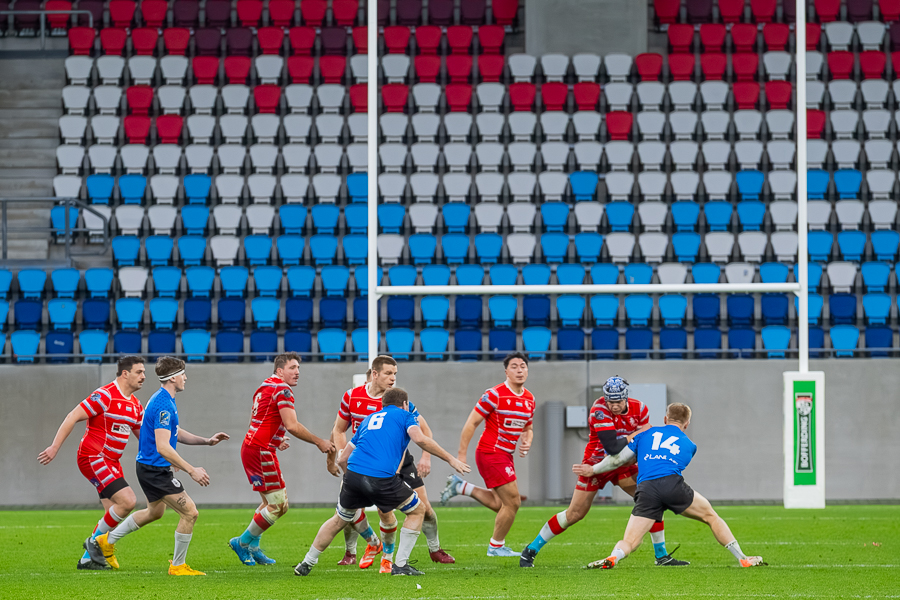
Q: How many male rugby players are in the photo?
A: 9